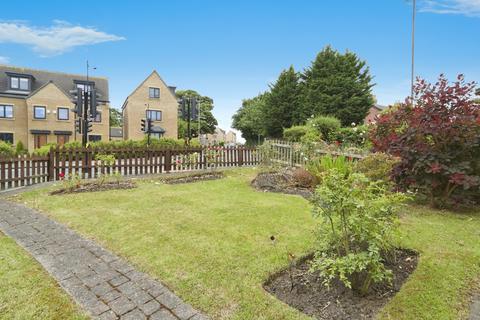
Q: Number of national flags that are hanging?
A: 0